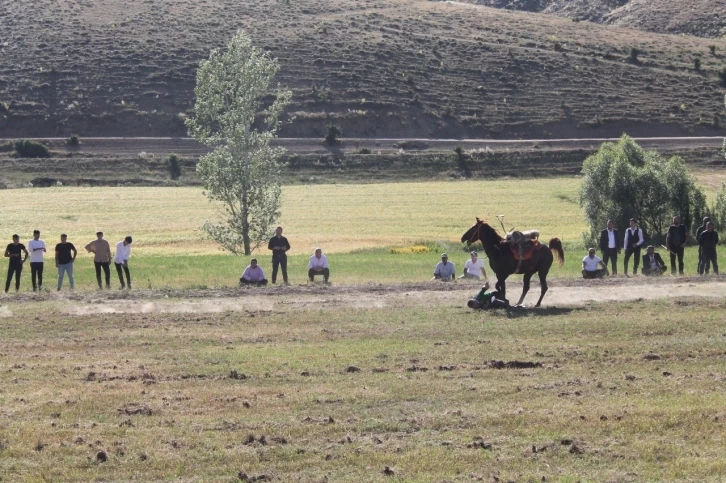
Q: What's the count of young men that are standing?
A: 11